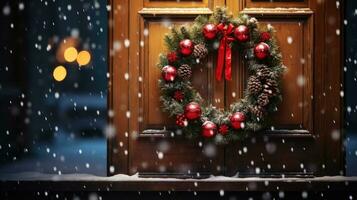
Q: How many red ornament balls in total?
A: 8